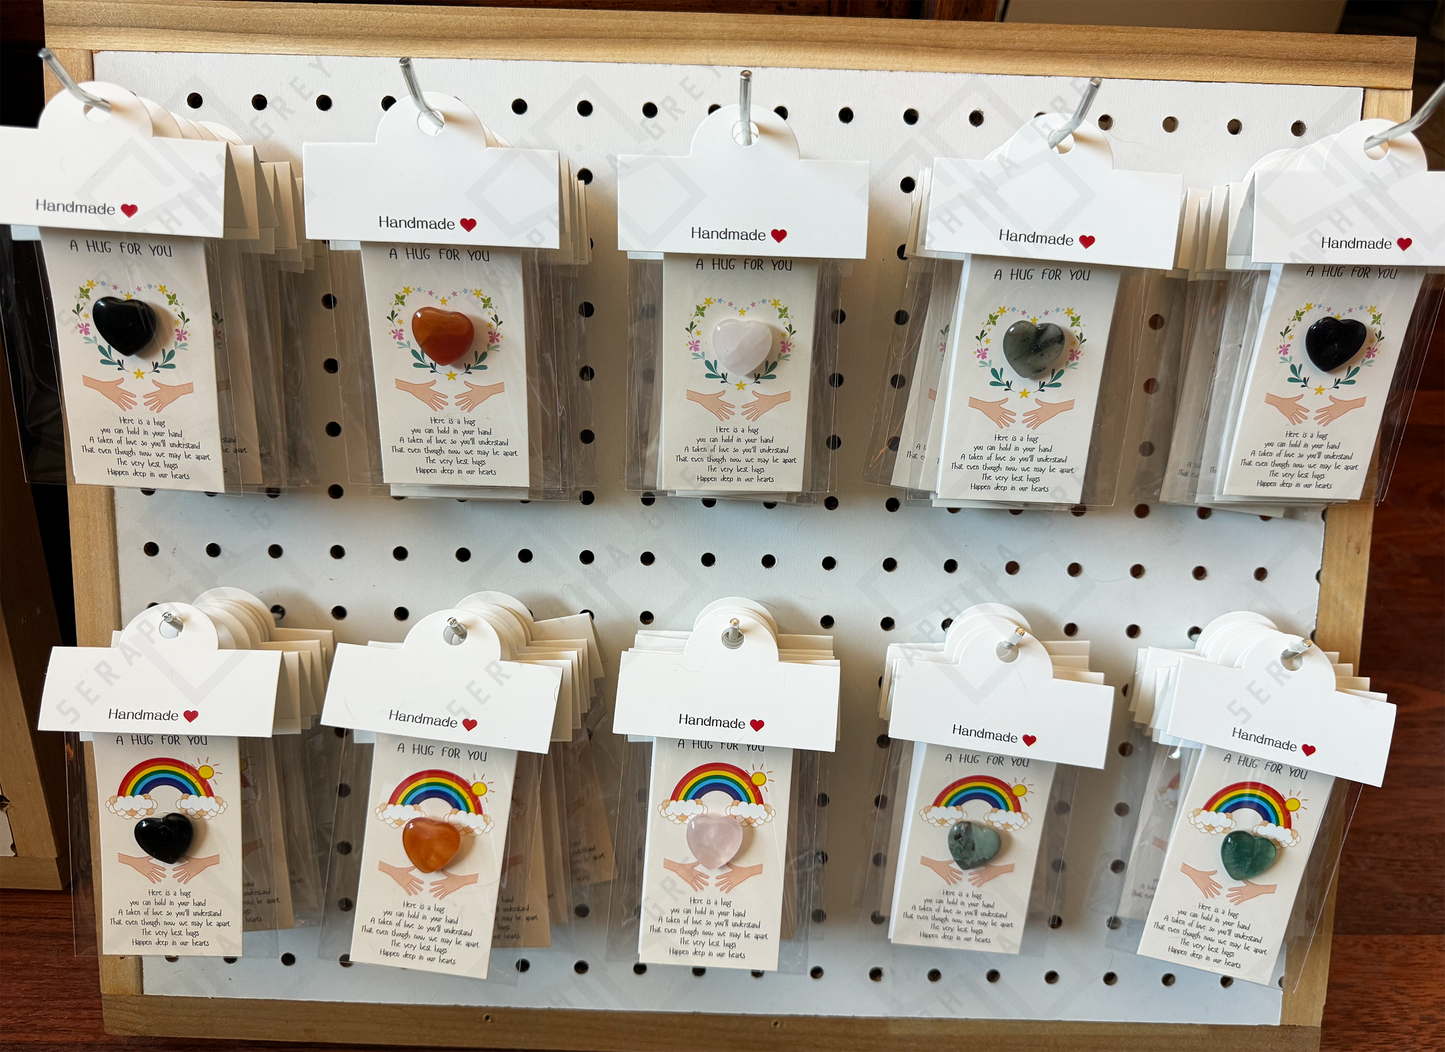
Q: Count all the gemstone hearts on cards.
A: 10